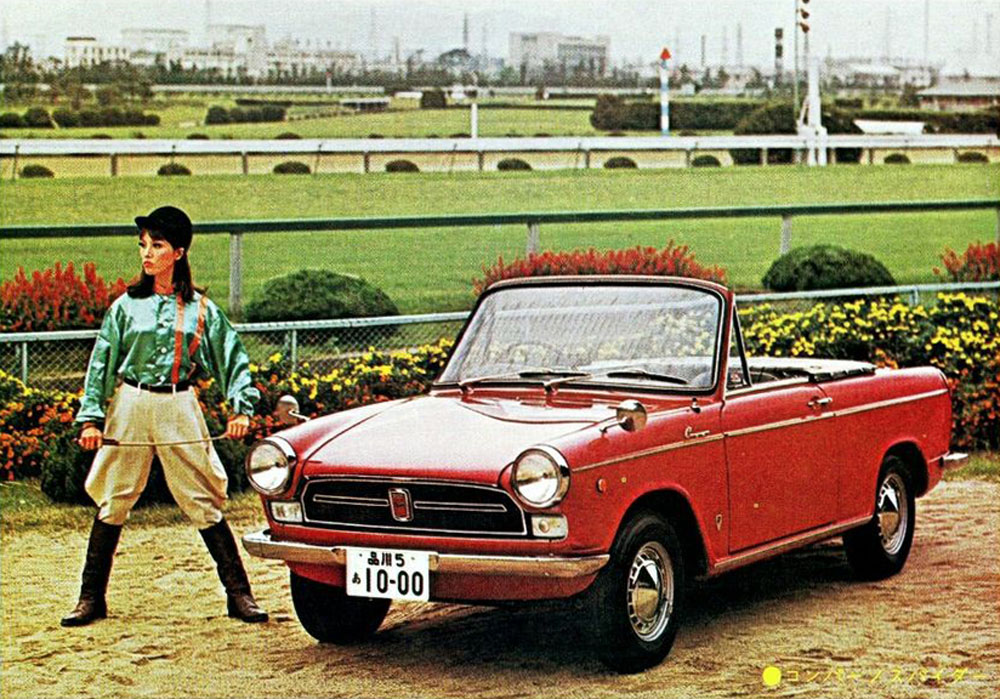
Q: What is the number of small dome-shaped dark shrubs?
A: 9